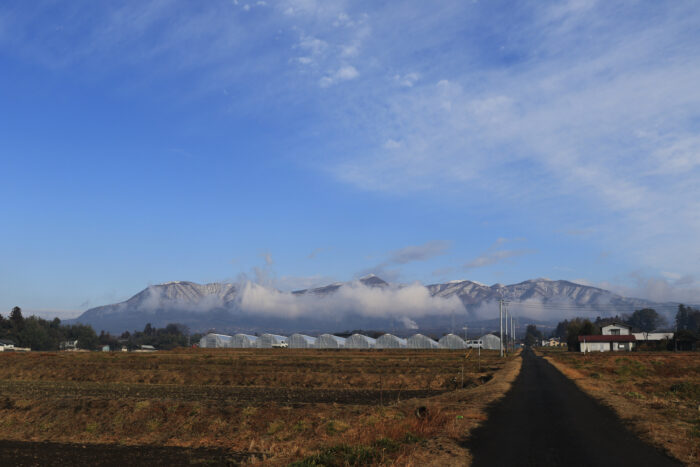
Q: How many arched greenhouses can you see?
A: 10